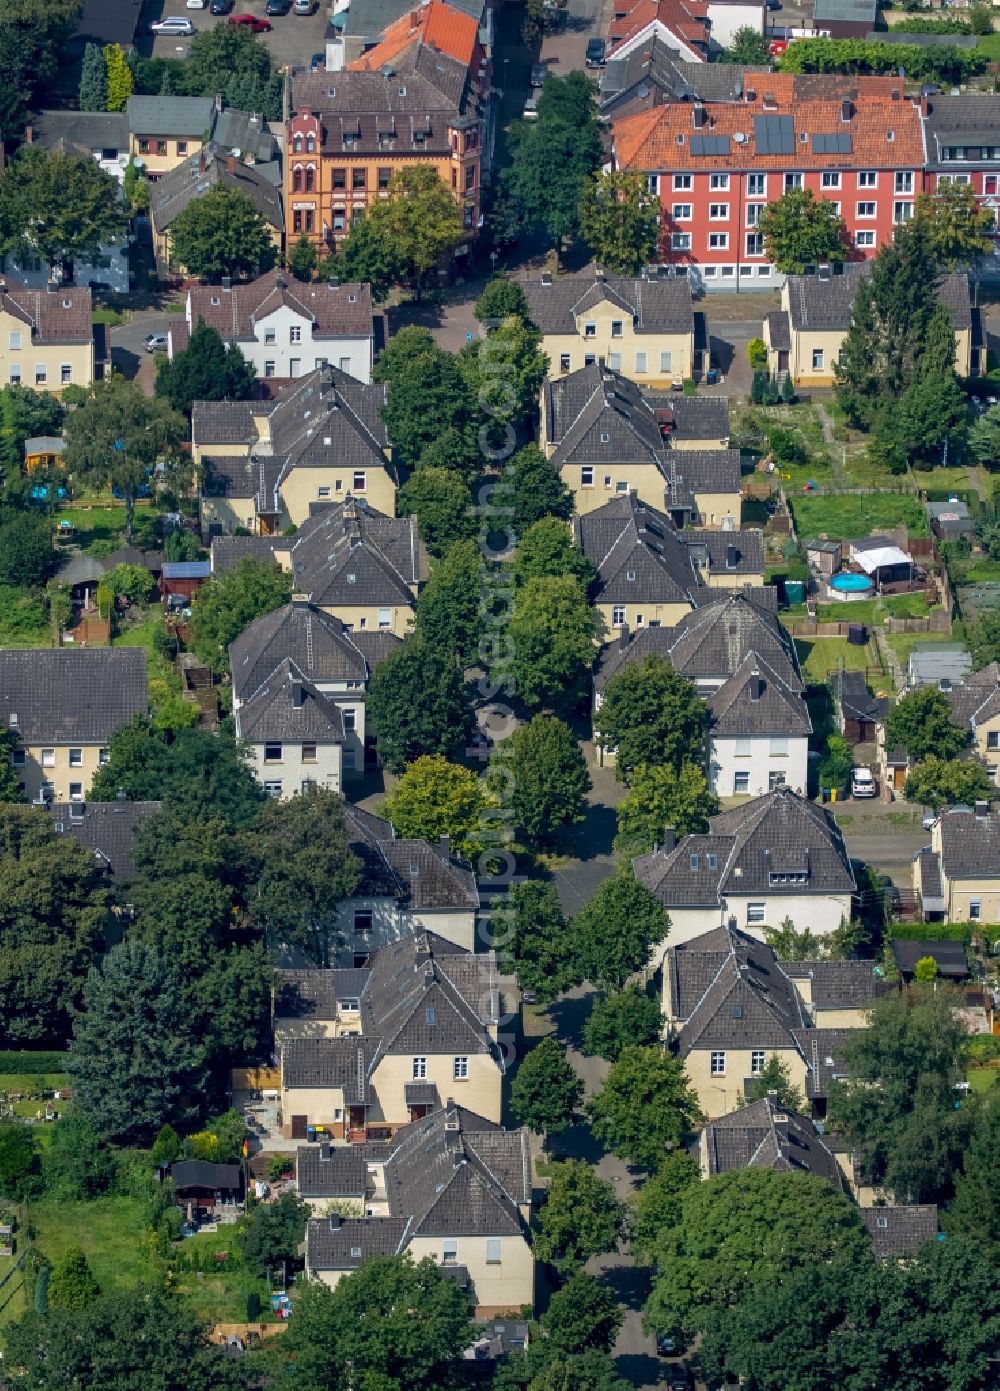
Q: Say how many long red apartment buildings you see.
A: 1